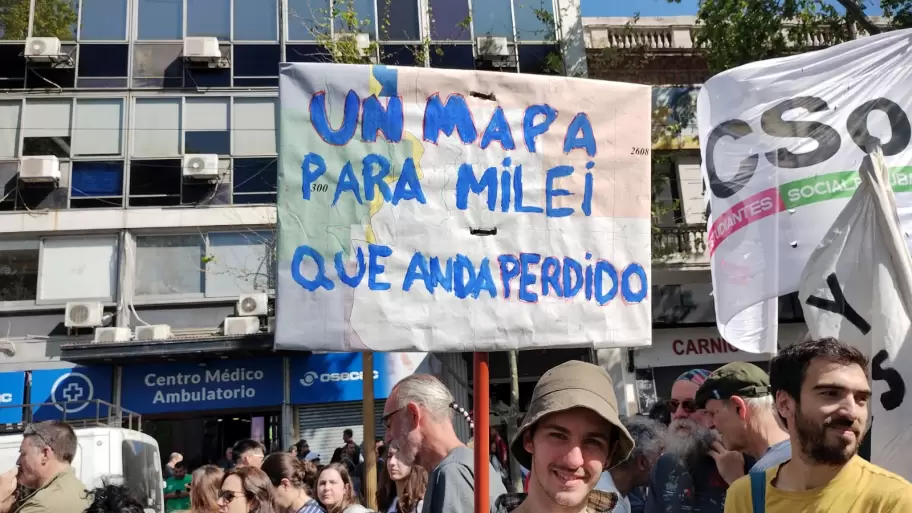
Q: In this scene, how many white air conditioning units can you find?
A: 11